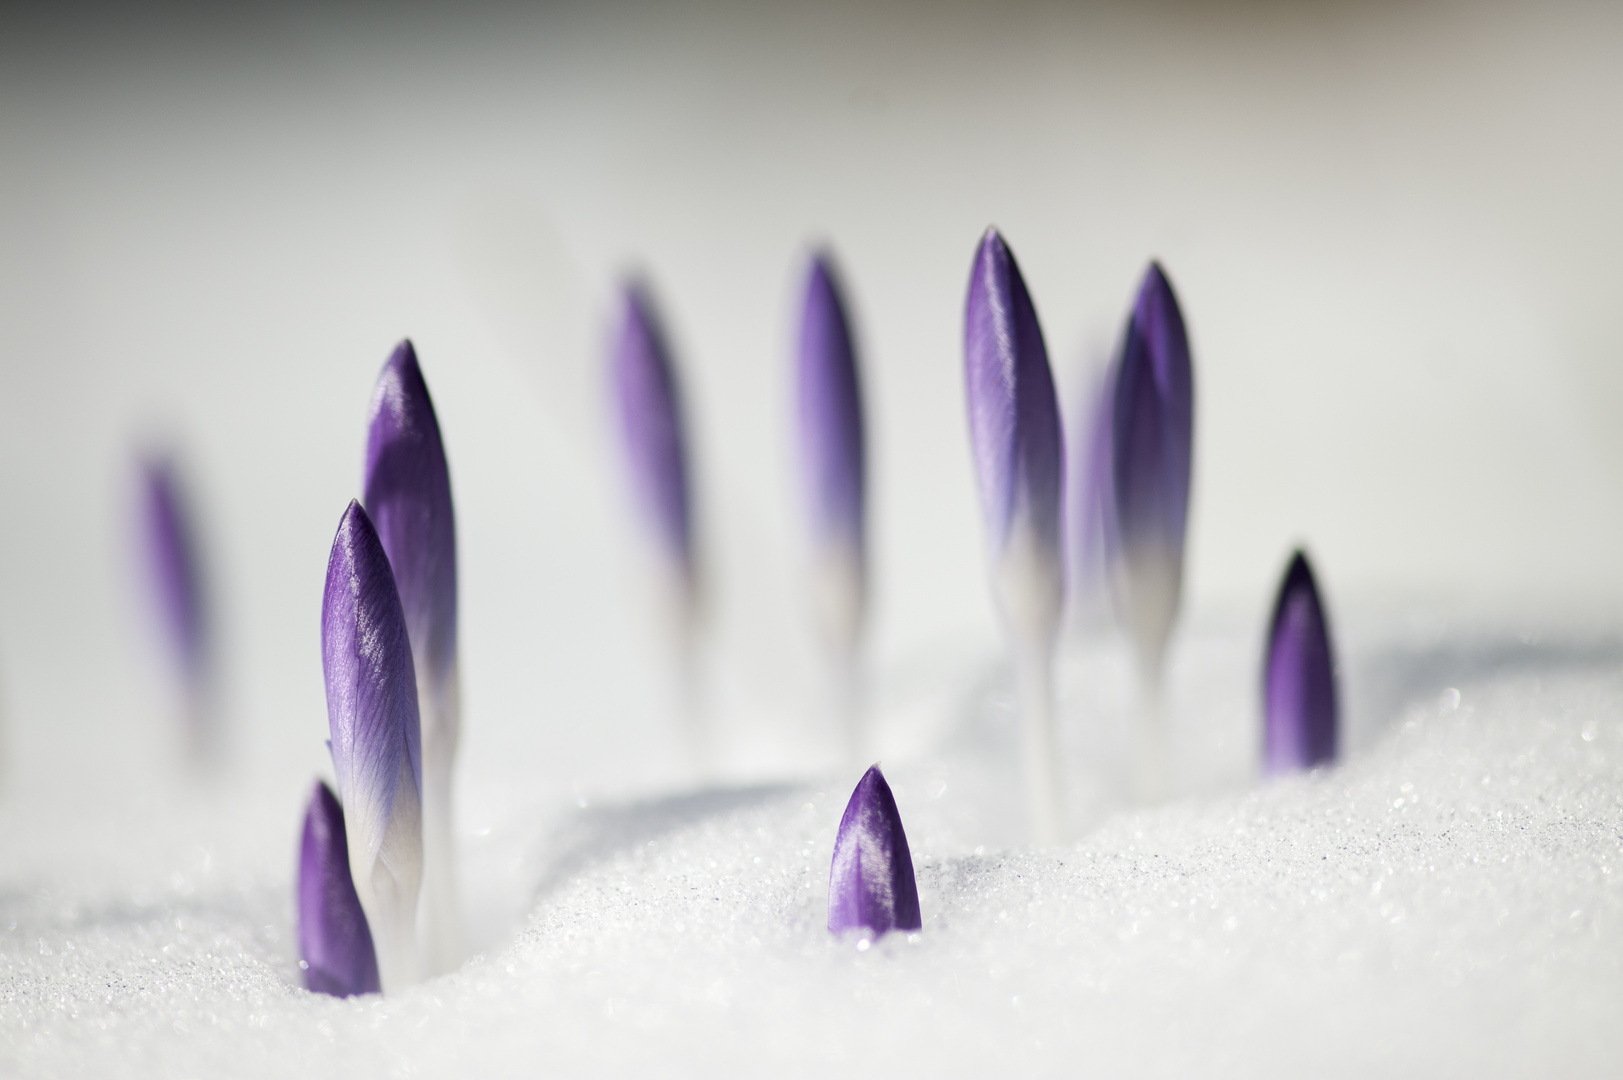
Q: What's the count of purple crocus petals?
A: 11